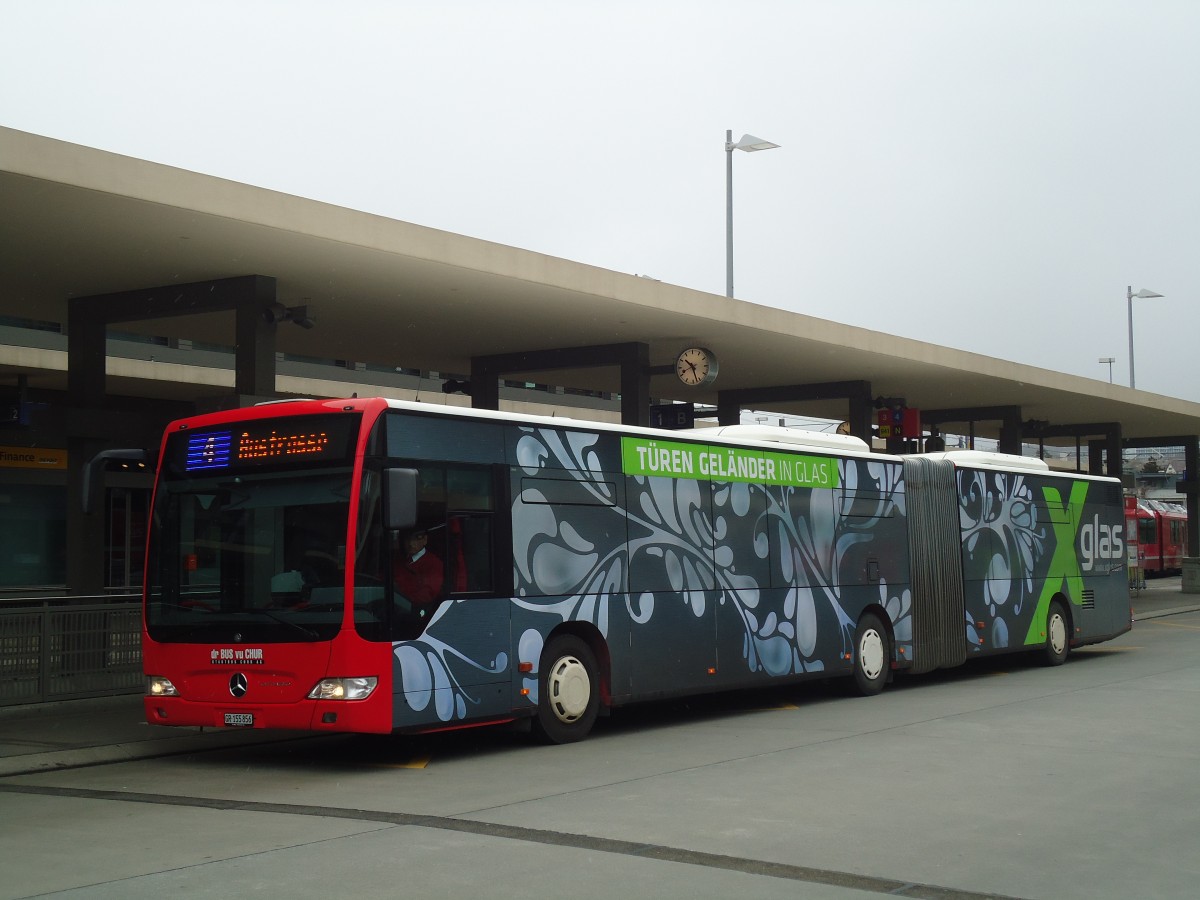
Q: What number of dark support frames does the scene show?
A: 6